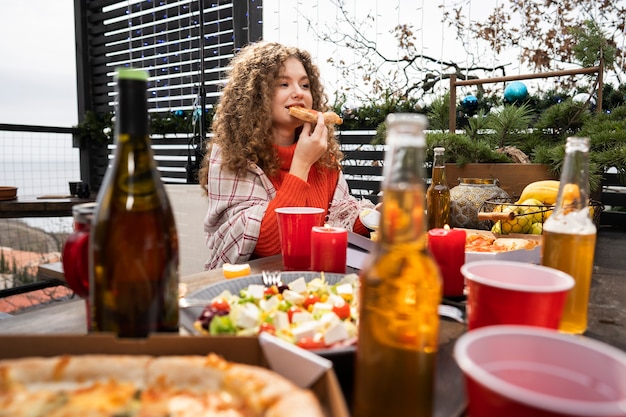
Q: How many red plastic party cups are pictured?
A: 3